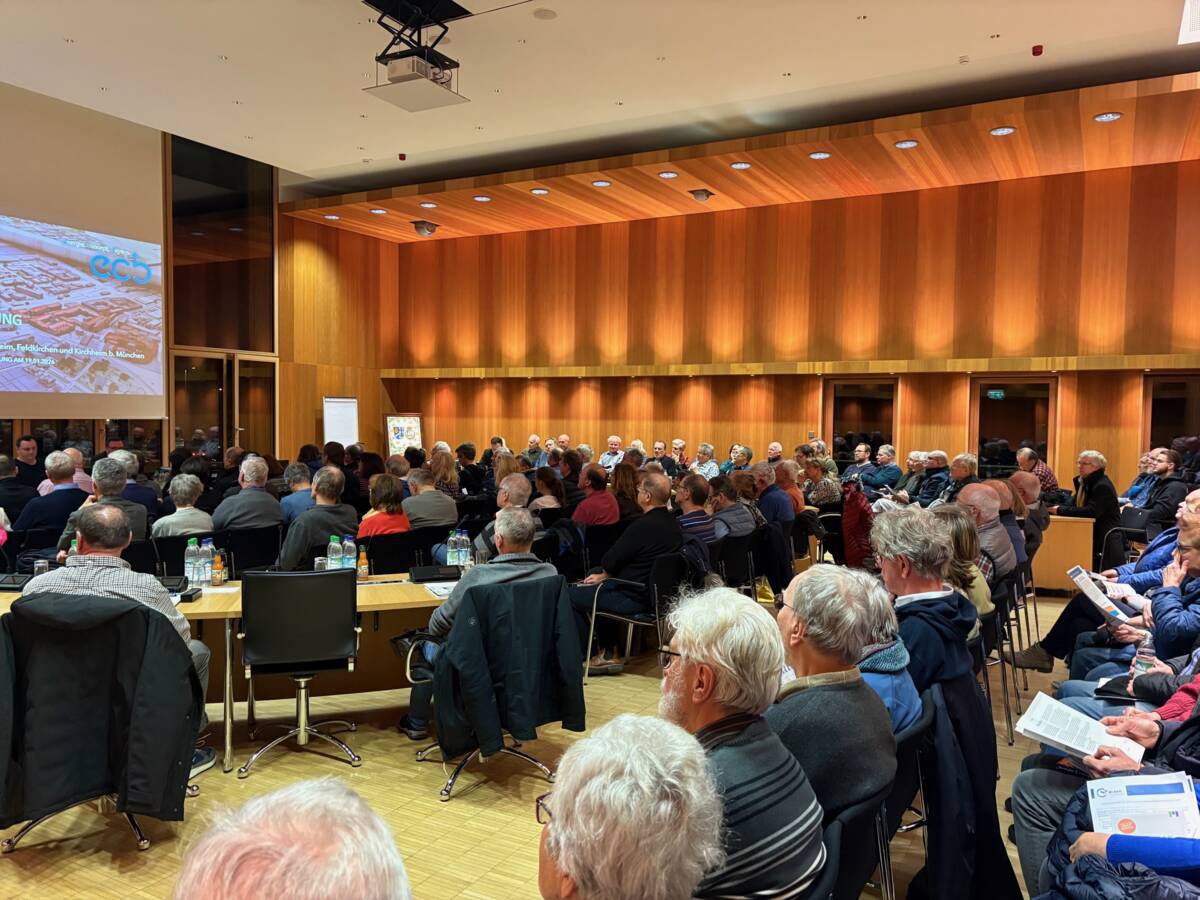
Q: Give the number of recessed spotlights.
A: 12